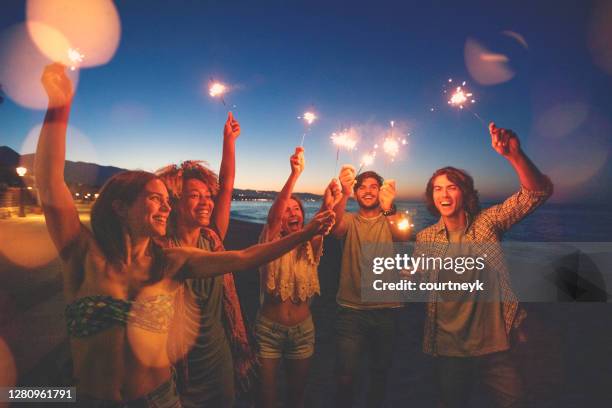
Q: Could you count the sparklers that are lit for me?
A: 8